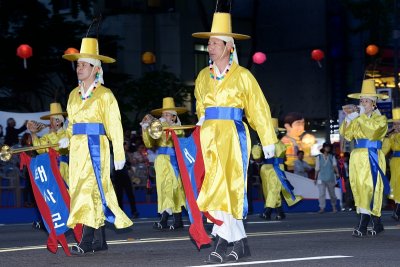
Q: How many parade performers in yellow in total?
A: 7